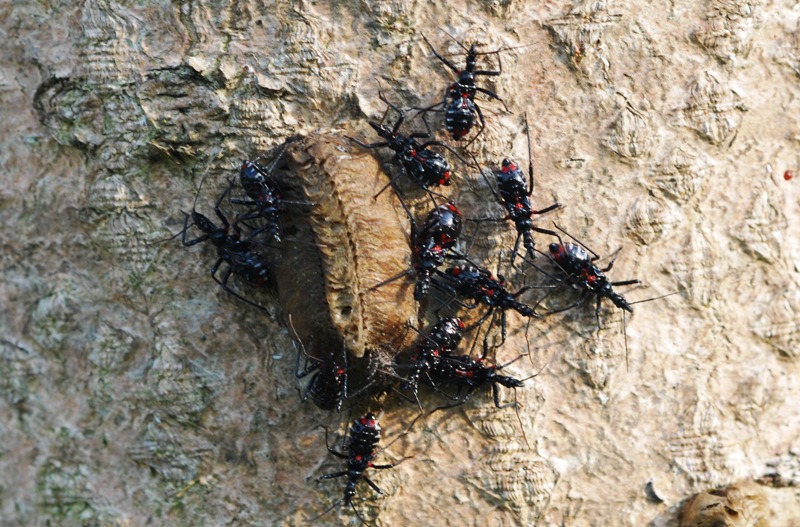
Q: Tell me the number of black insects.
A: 12